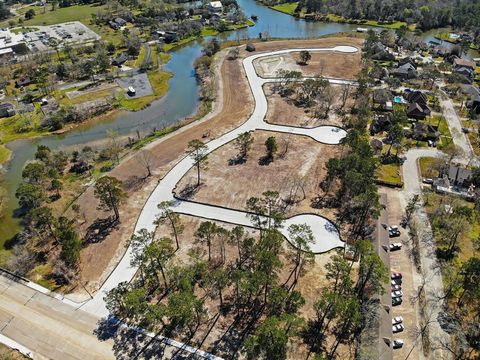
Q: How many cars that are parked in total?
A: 11